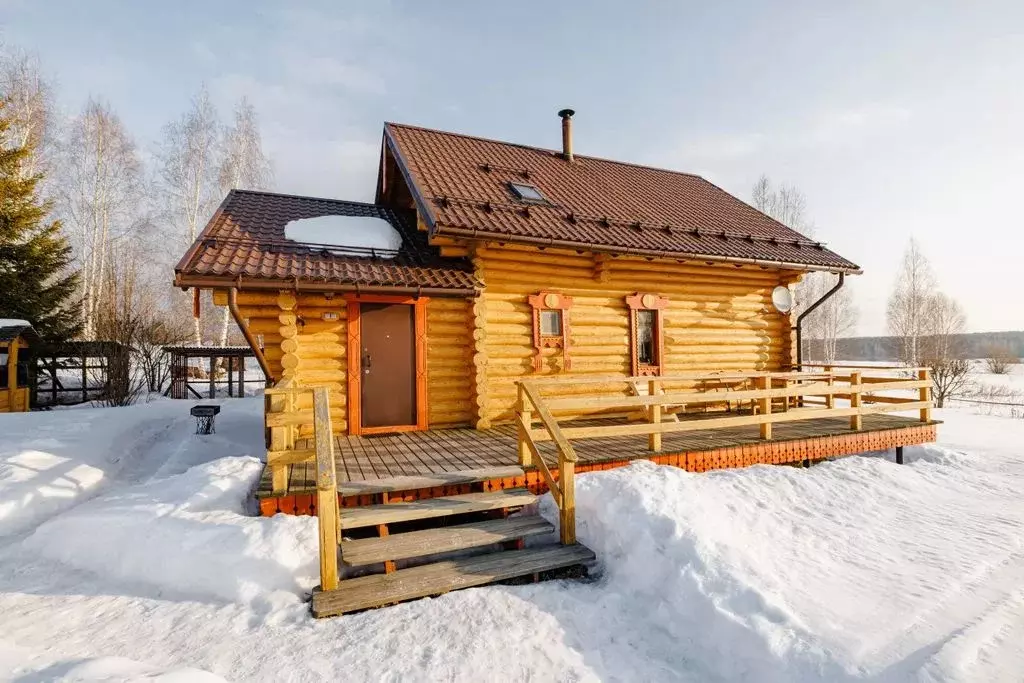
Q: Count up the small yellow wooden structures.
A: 1